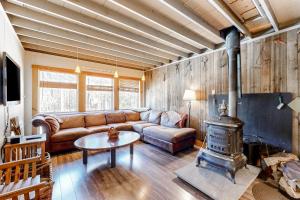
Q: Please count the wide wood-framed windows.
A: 3